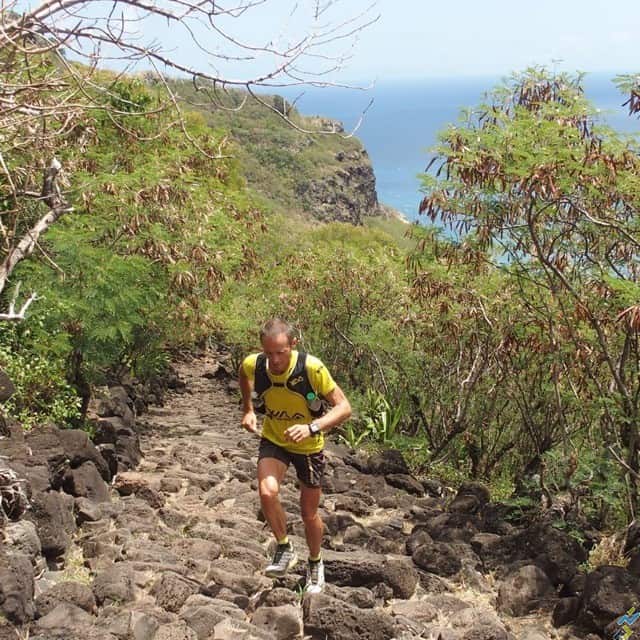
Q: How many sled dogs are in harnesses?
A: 0